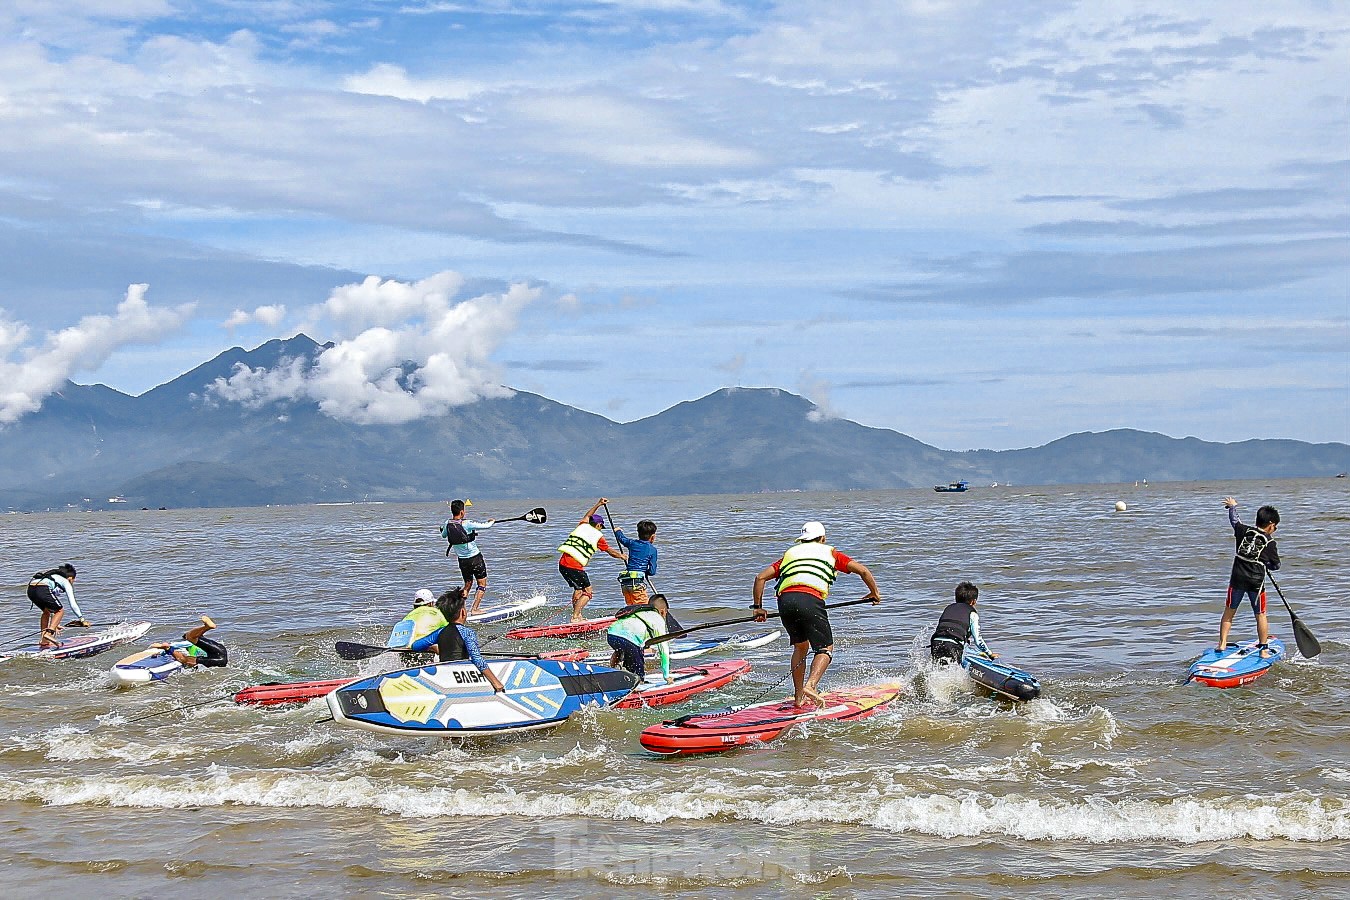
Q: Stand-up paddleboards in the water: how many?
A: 11